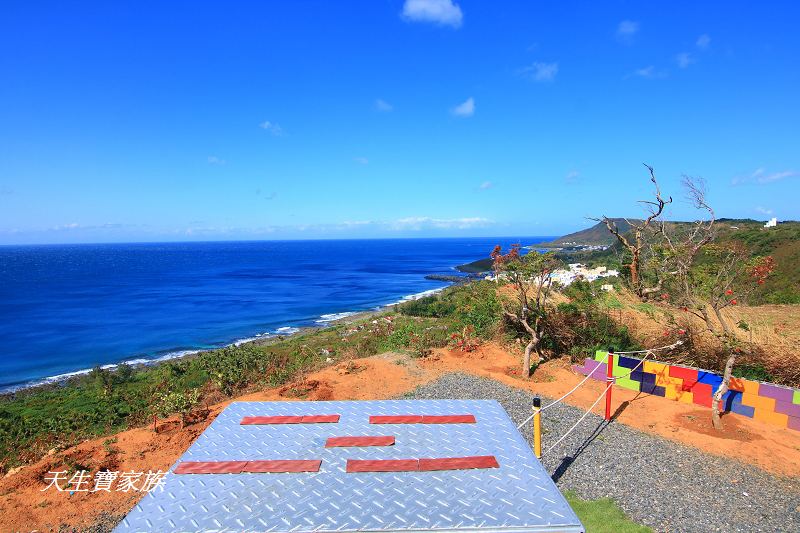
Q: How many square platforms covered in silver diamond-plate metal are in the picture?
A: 1